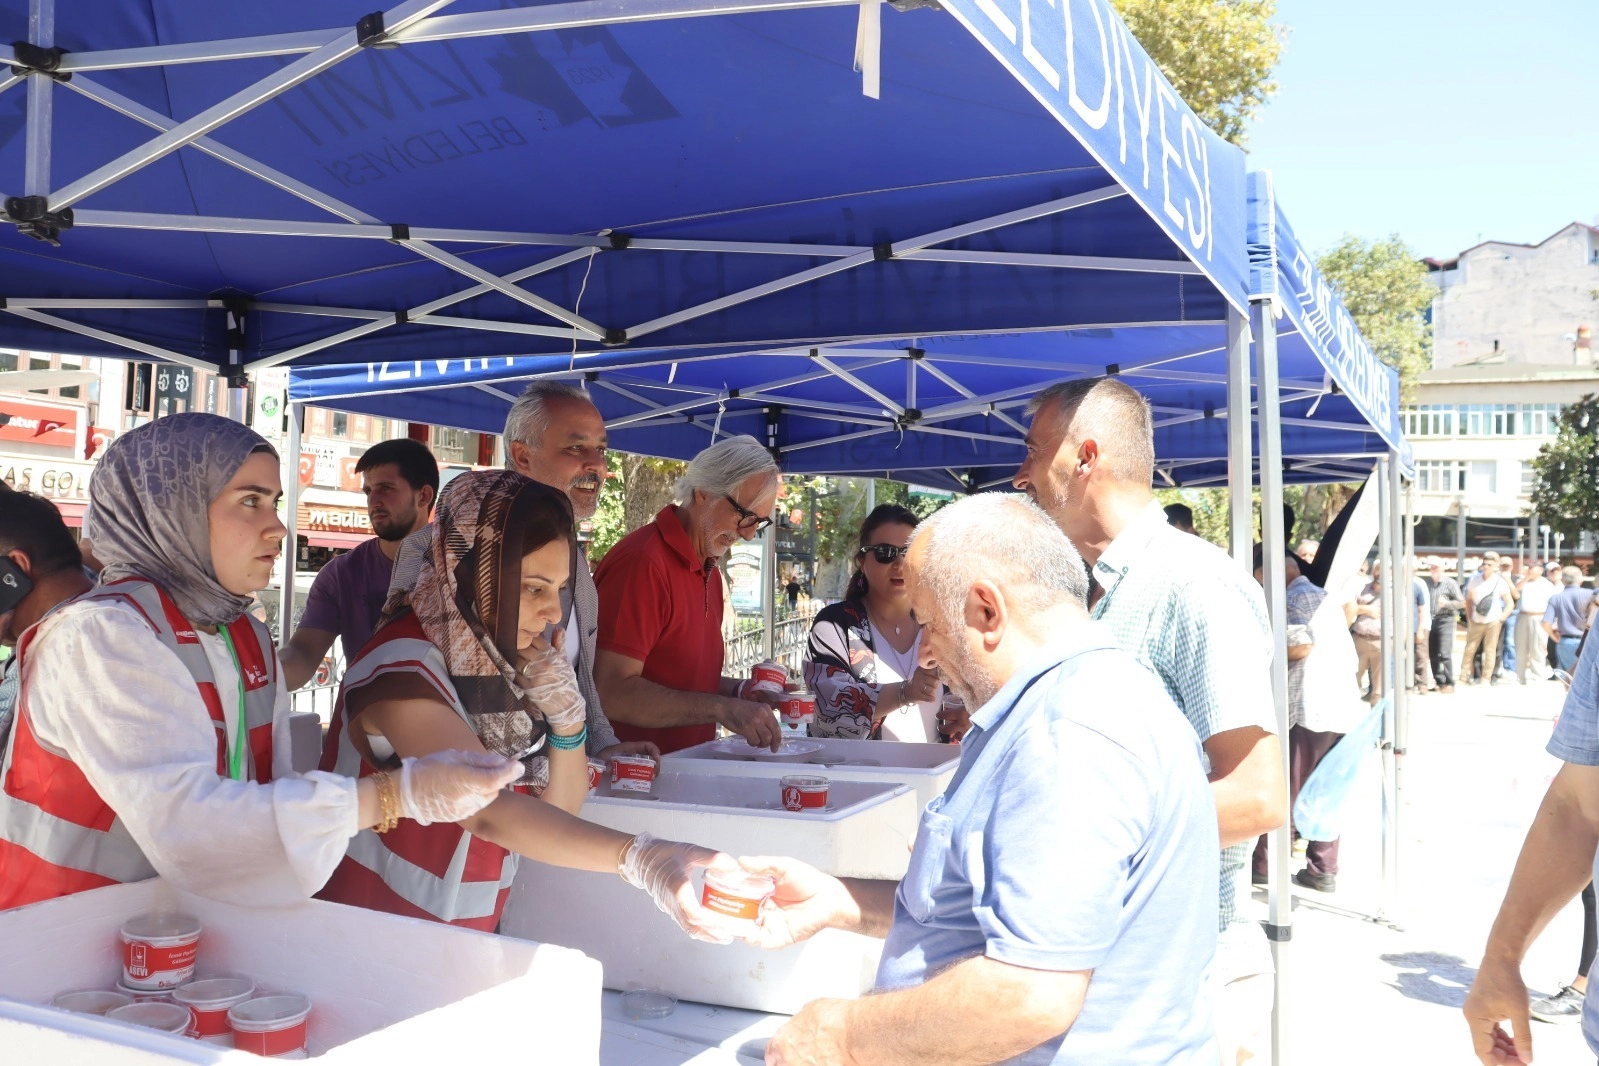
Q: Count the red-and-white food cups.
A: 12